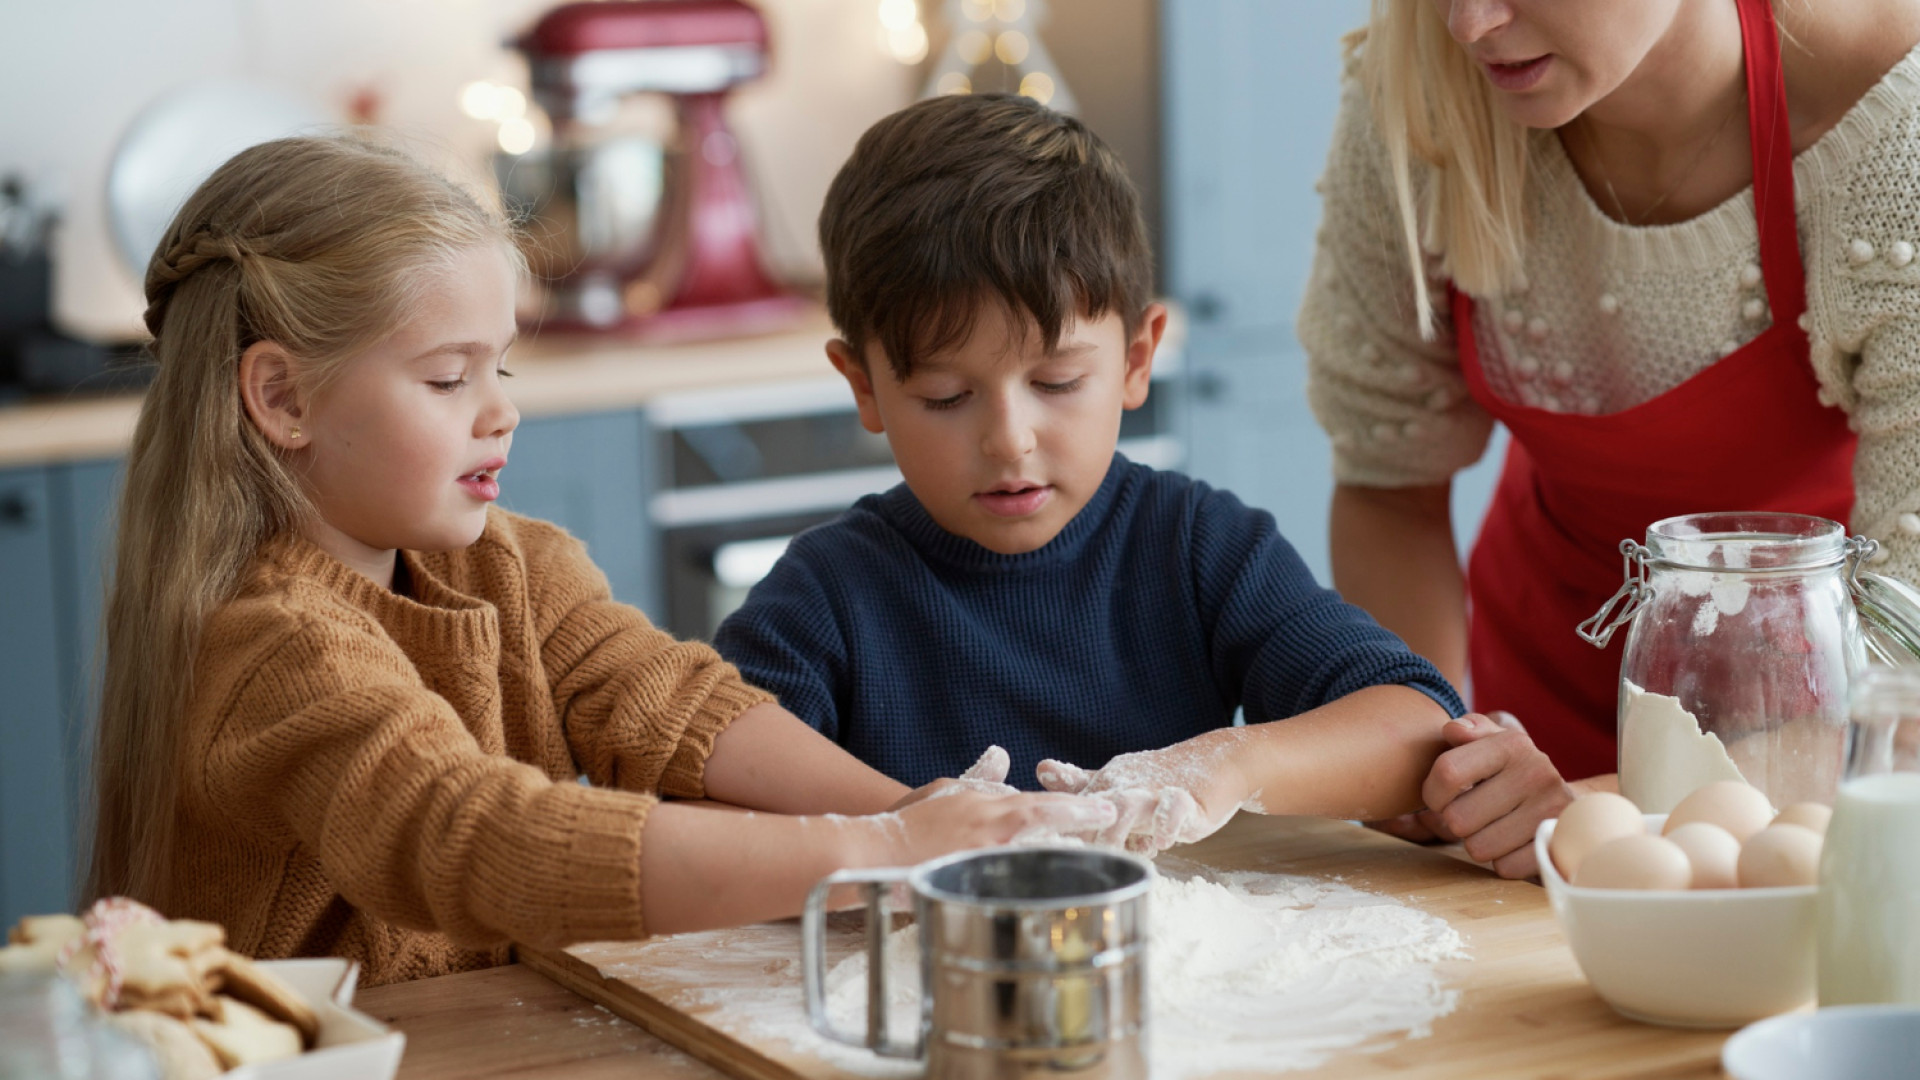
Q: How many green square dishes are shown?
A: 0